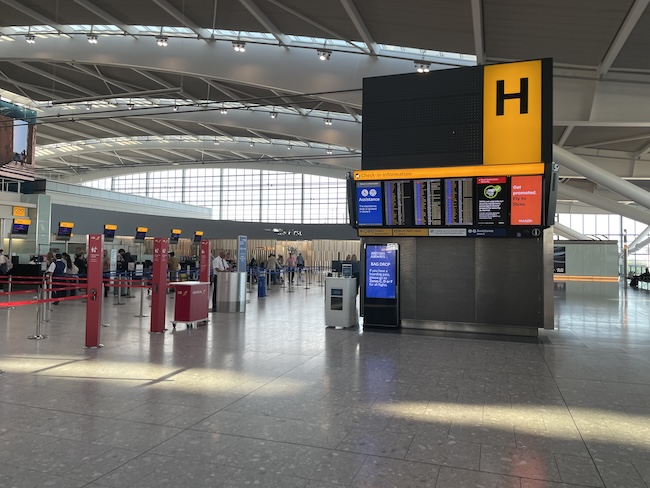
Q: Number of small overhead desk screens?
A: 6